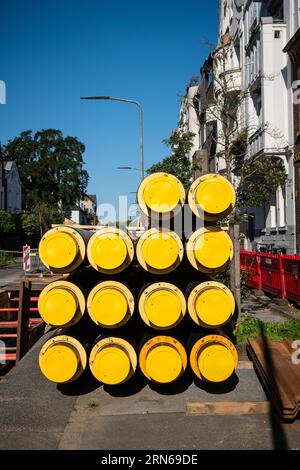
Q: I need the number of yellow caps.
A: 14